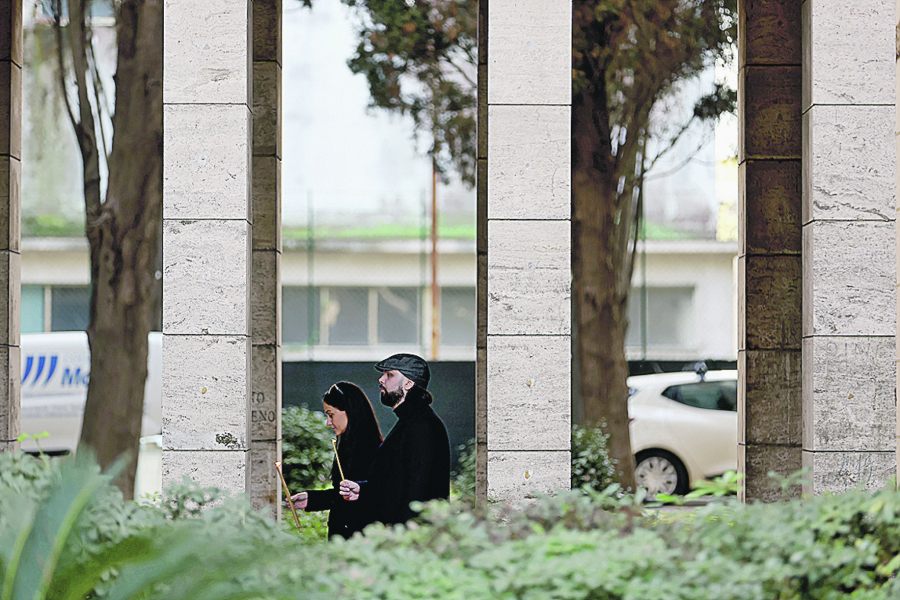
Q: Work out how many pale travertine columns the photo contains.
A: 3